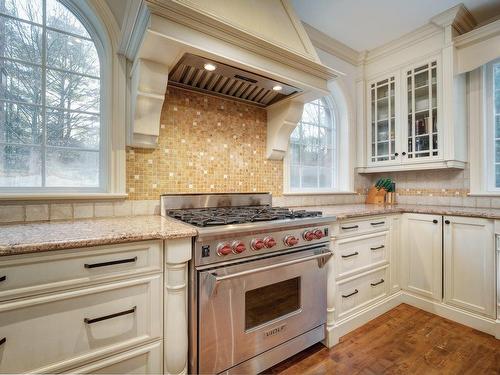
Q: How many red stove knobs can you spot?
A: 7